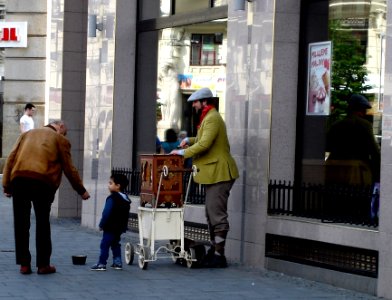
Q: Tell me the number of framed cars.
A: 0